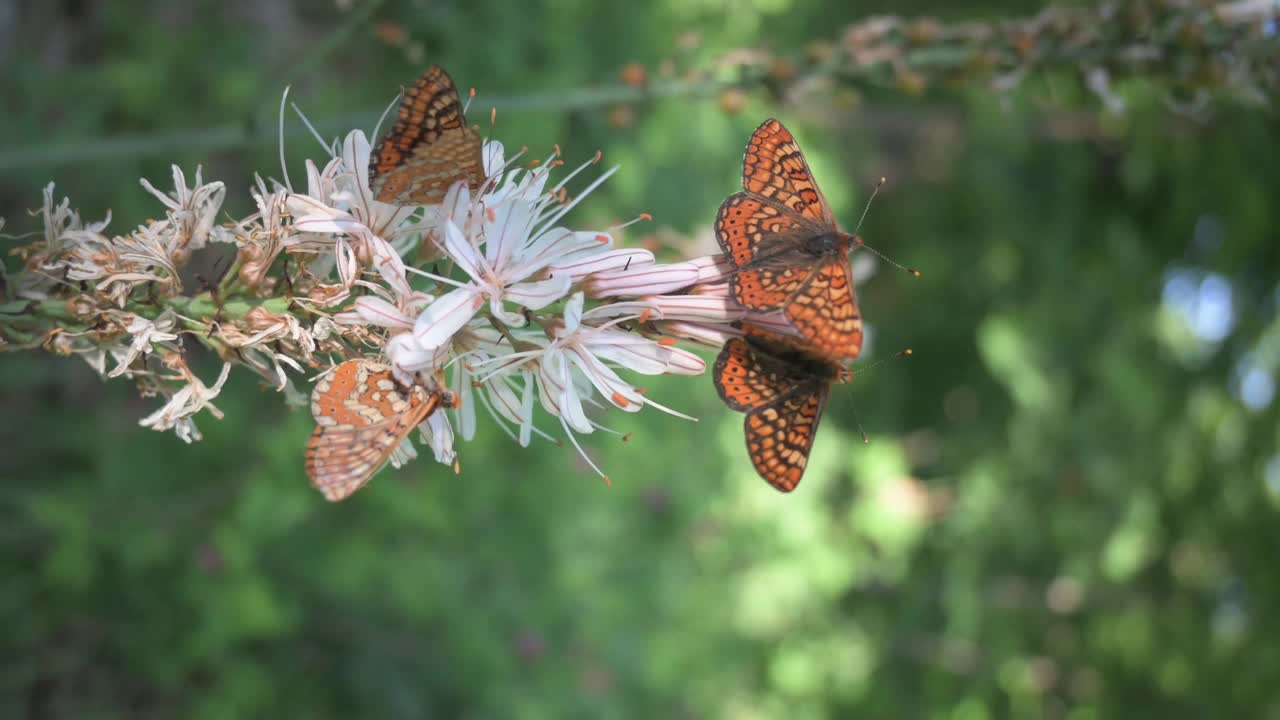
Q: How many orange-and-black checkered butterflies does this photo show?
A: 4